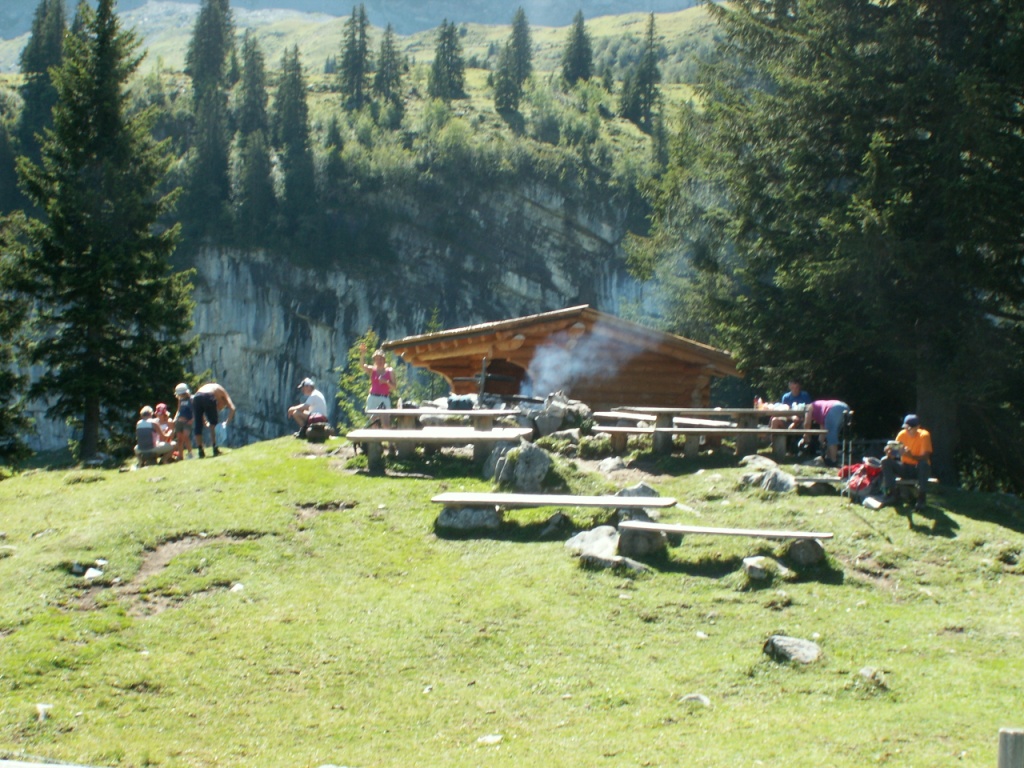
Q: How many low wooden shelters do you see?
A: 1